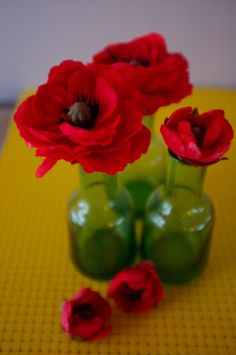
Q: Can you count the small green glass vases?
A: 3